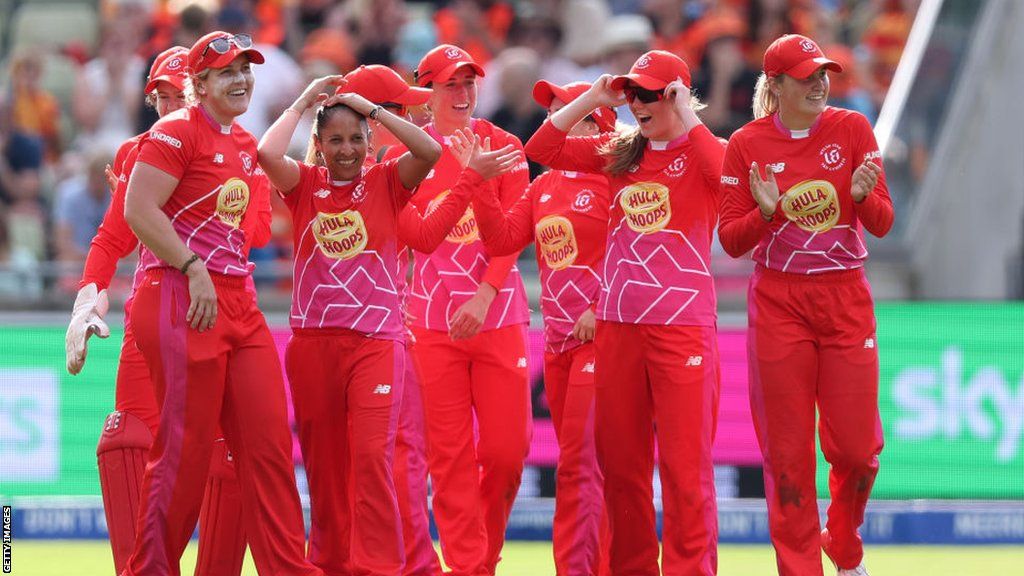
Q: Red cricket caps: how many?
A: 7